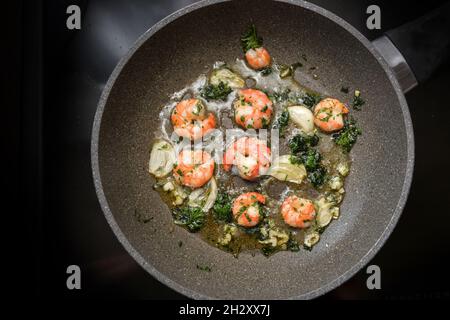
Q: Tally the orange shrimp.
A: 8